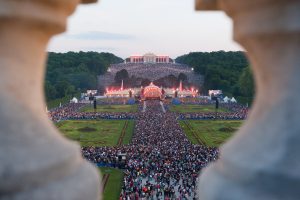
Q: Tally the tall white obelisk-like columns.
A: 2